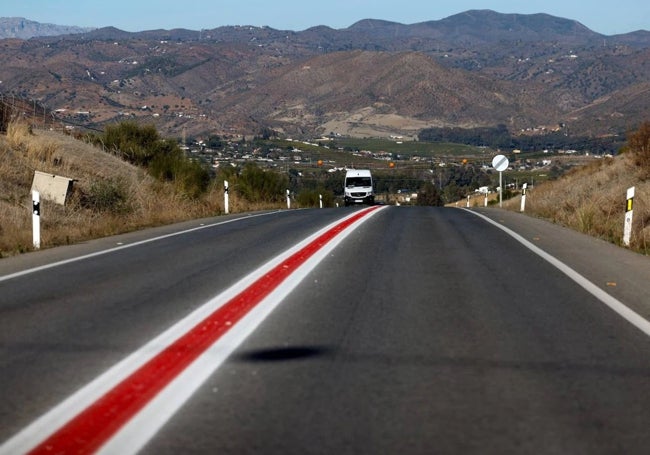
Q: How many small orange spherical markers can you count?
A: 3